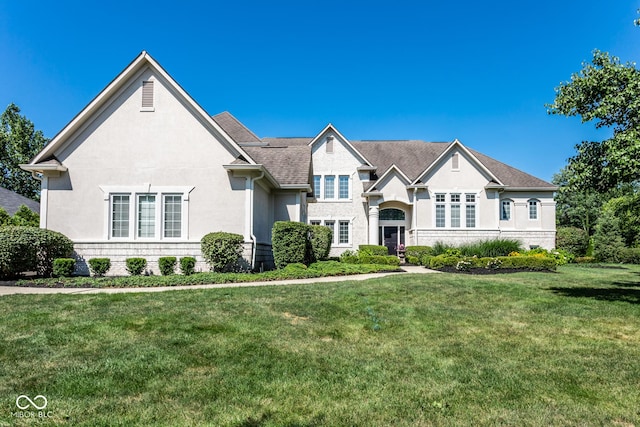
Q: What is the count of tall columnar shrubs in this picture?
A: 2